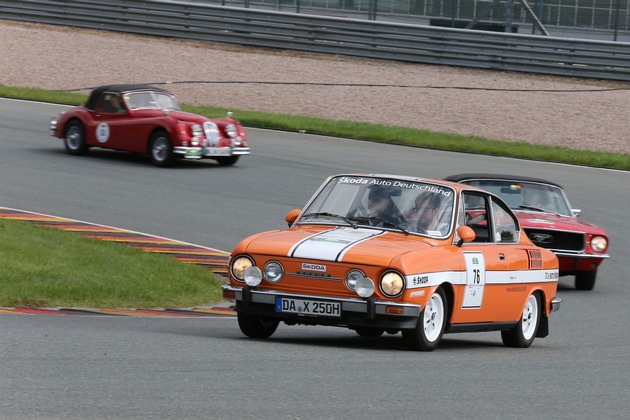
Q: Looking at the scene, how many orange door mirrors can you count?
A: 2